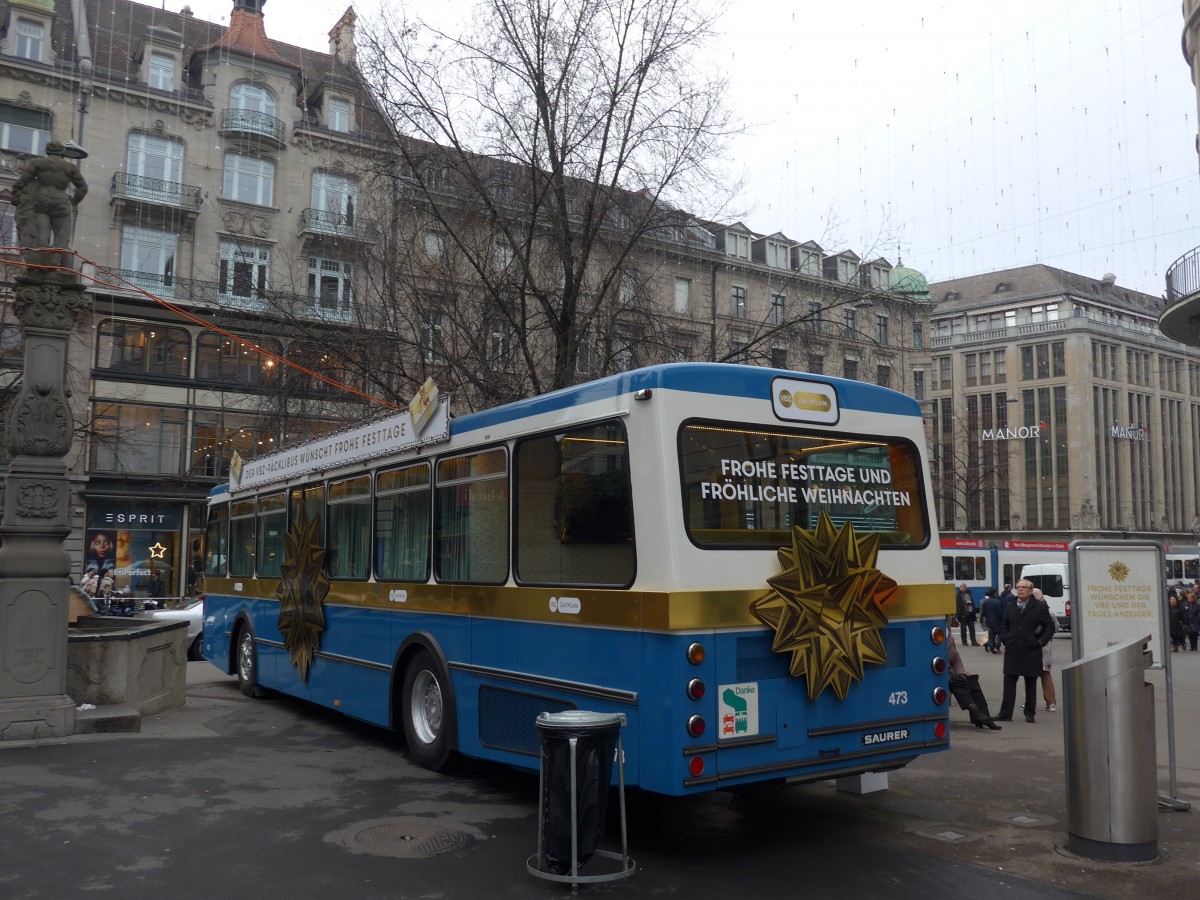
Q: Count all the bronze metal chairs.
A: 0